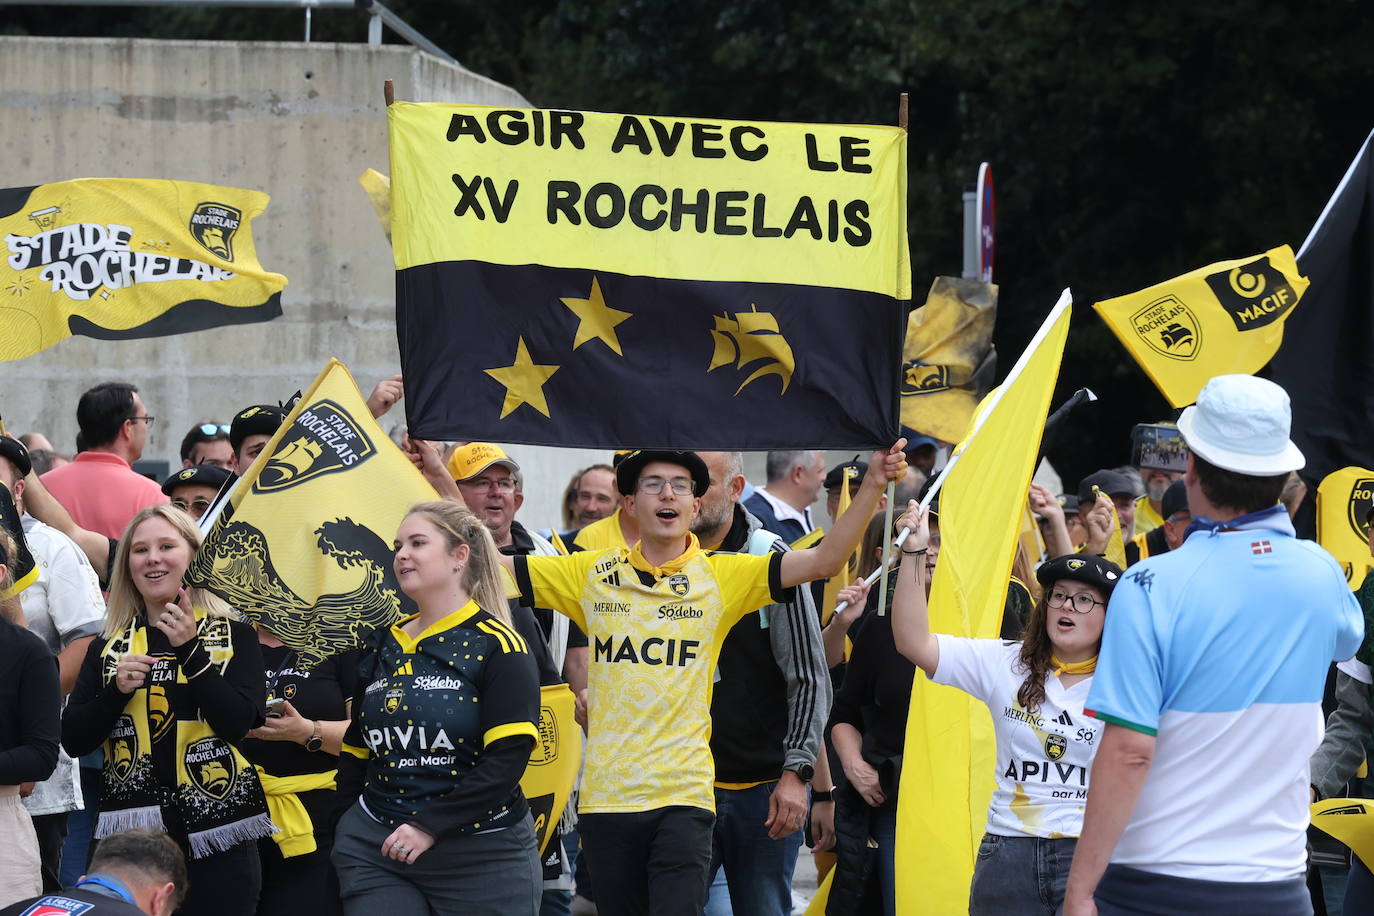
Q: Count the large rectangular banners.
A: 1